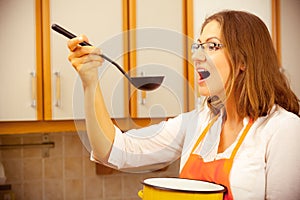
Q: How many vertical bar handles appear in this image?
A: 3